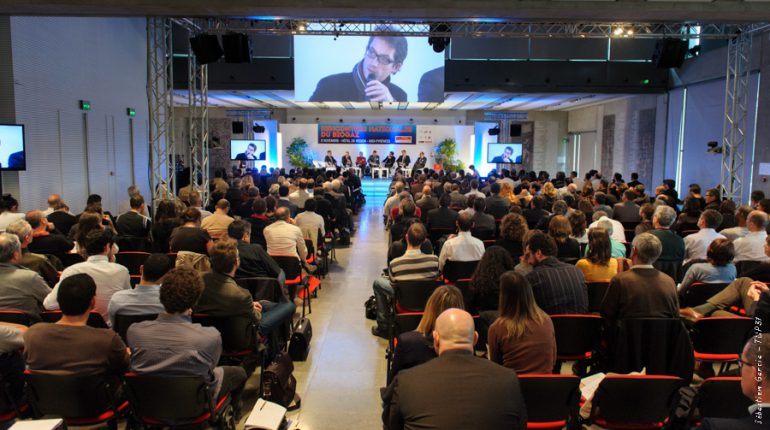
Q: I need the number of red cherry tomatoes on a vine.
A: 0